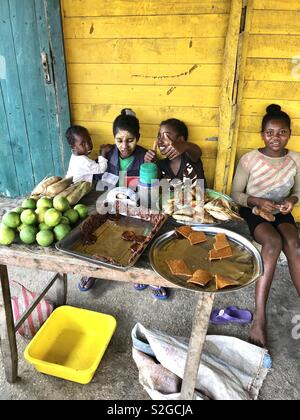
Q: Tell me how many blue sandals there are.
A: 3